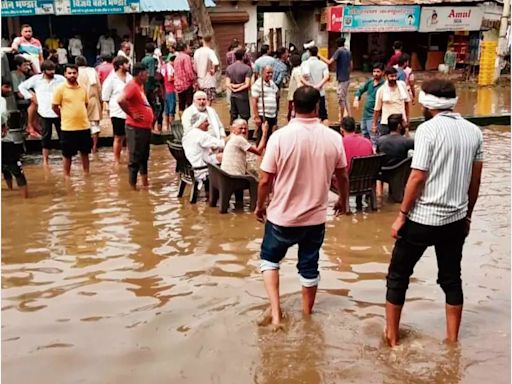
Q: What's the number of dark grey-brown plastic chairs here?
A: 5